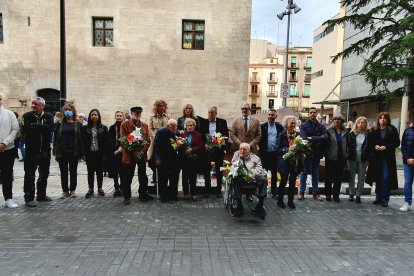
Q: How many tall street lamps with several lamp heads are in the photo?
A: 1